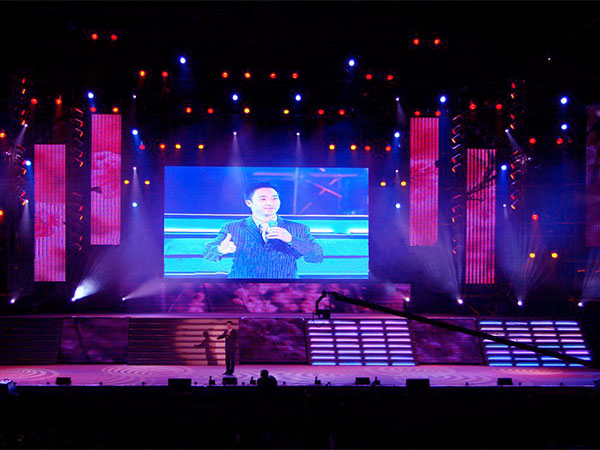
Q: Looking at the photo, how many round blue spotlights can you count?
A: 14